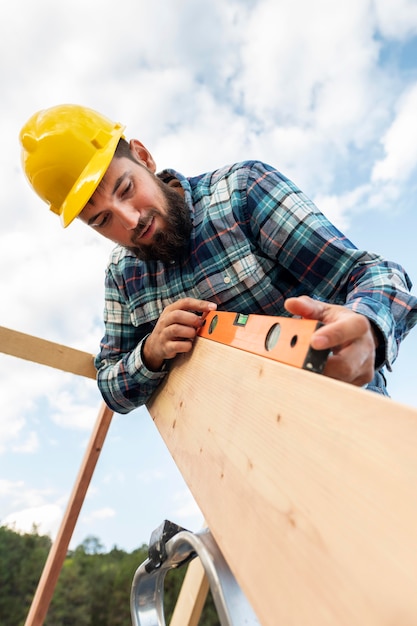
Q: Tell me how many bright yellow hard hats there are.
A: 1